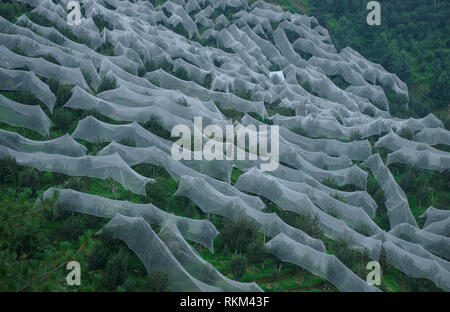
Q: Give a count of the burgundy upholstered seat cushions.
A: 0